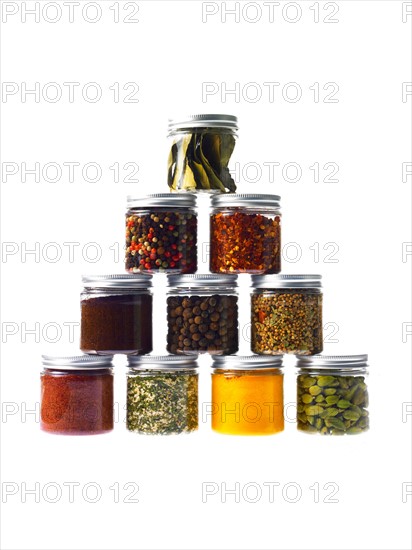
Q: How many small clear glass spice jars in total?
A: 10